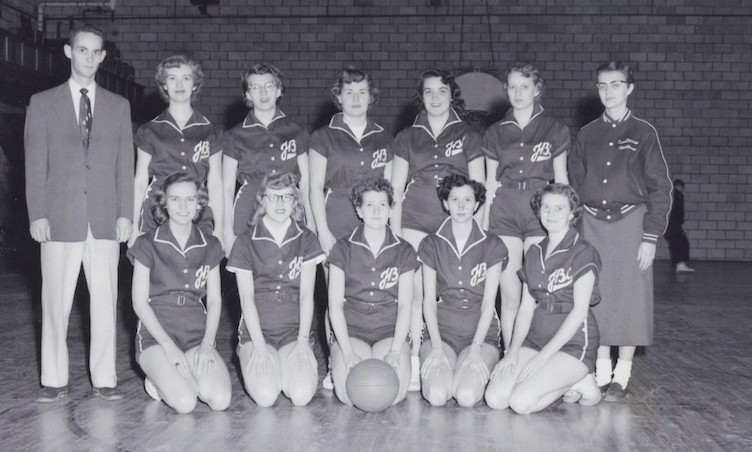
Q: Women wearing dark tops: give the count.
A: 11